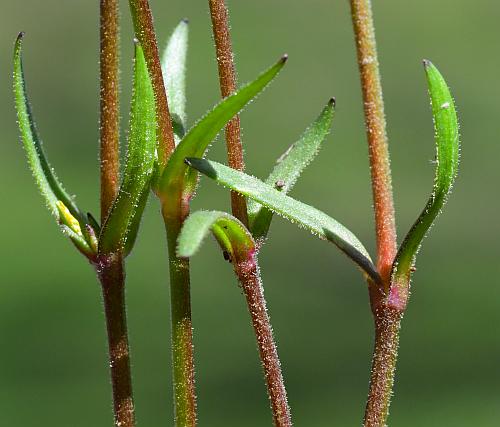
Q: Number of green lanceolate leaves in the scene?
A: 8